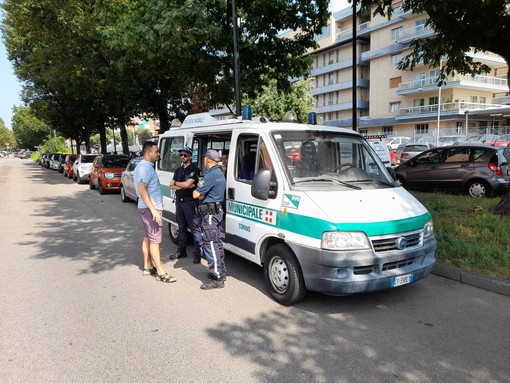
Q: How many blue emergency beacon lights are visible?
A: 2